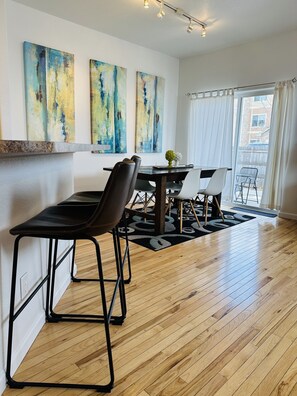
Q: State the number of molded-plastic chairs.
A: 4